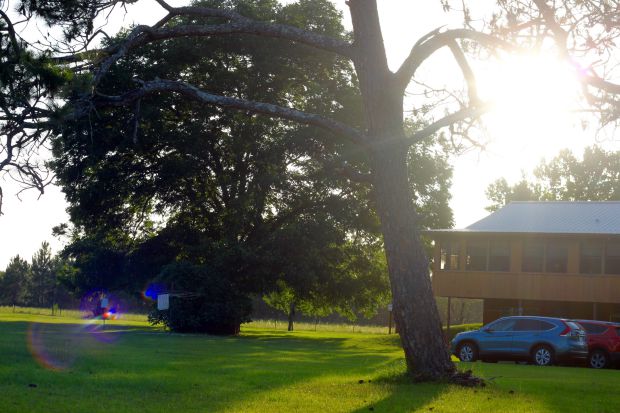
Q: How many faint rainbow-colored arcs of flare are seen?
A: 1